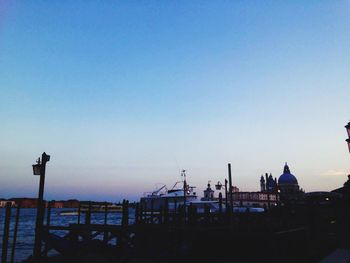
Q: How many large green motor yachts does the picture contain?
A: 0